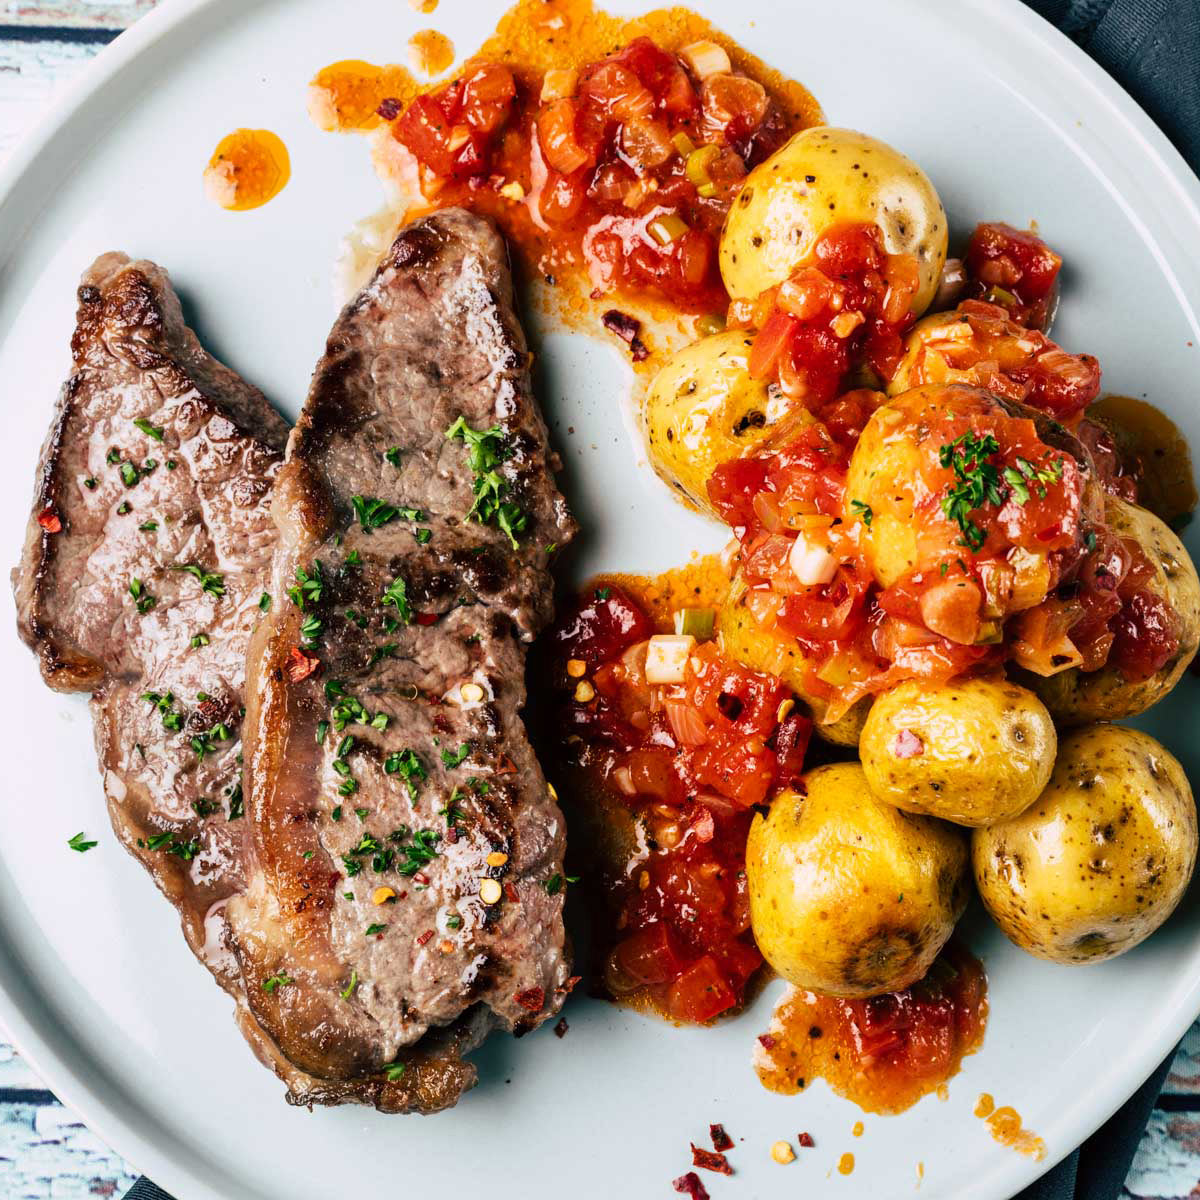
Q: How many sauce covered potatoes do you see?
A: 6